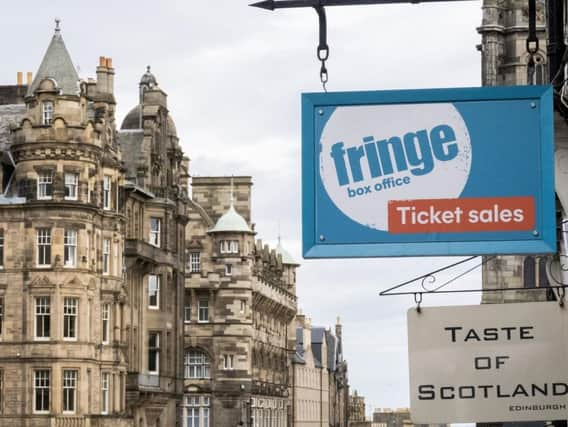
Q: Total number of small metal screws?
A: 4